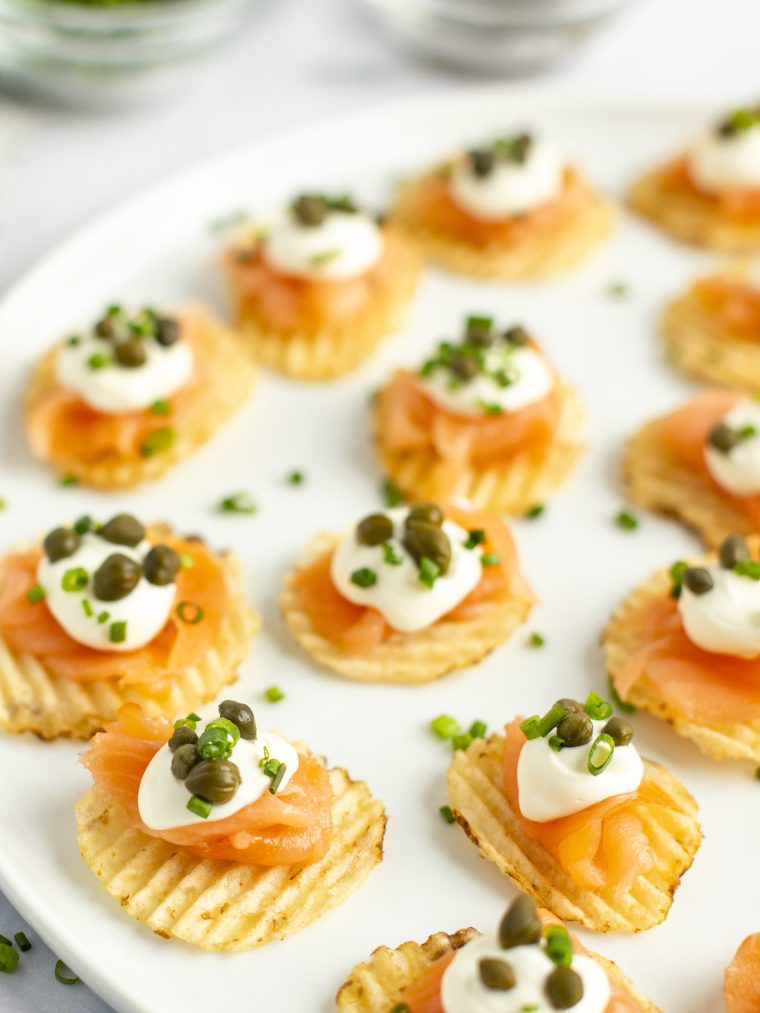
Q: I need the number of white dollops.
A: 12